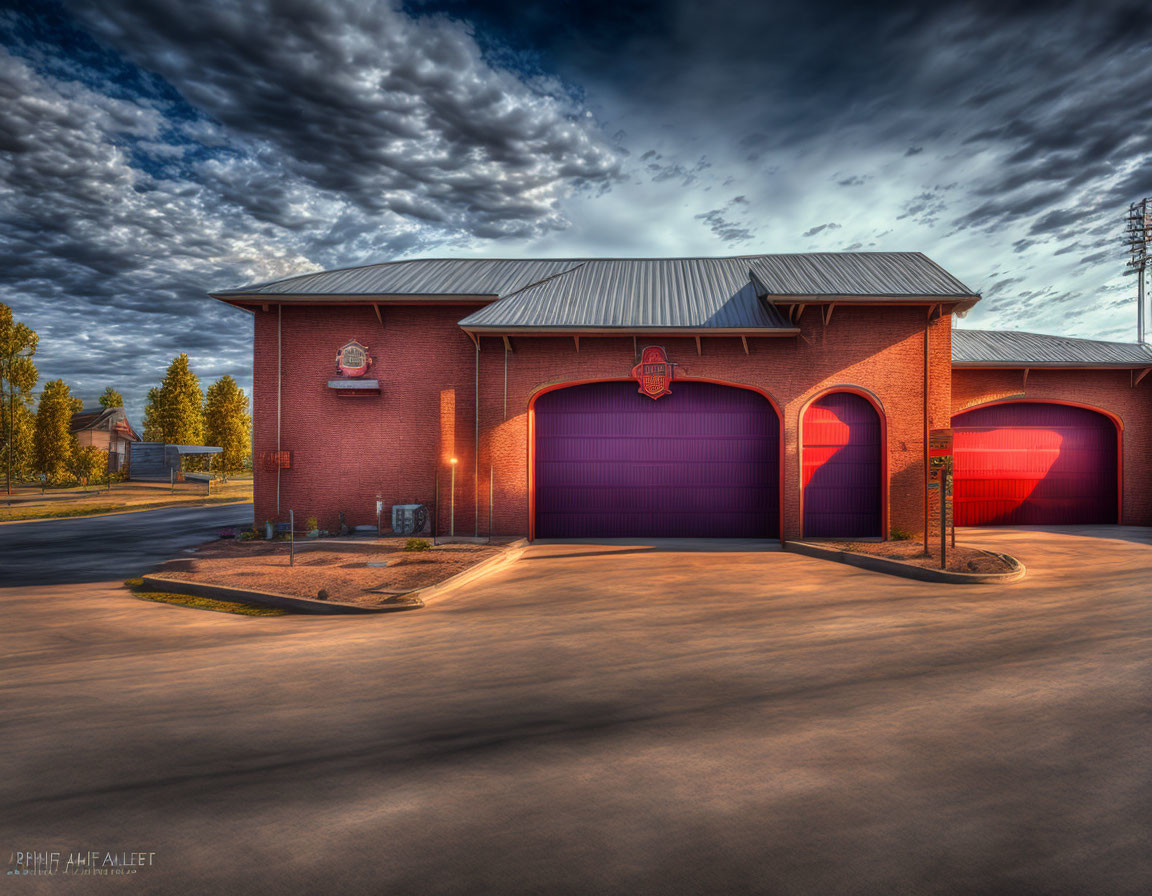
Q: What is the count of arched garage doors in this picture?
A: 3